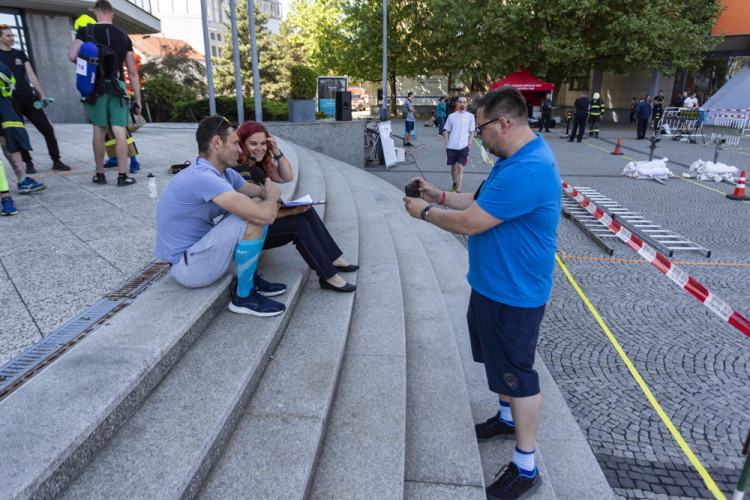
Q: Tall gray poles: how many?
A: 4